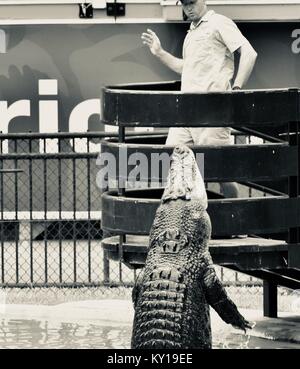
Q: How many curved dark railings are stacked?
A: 3